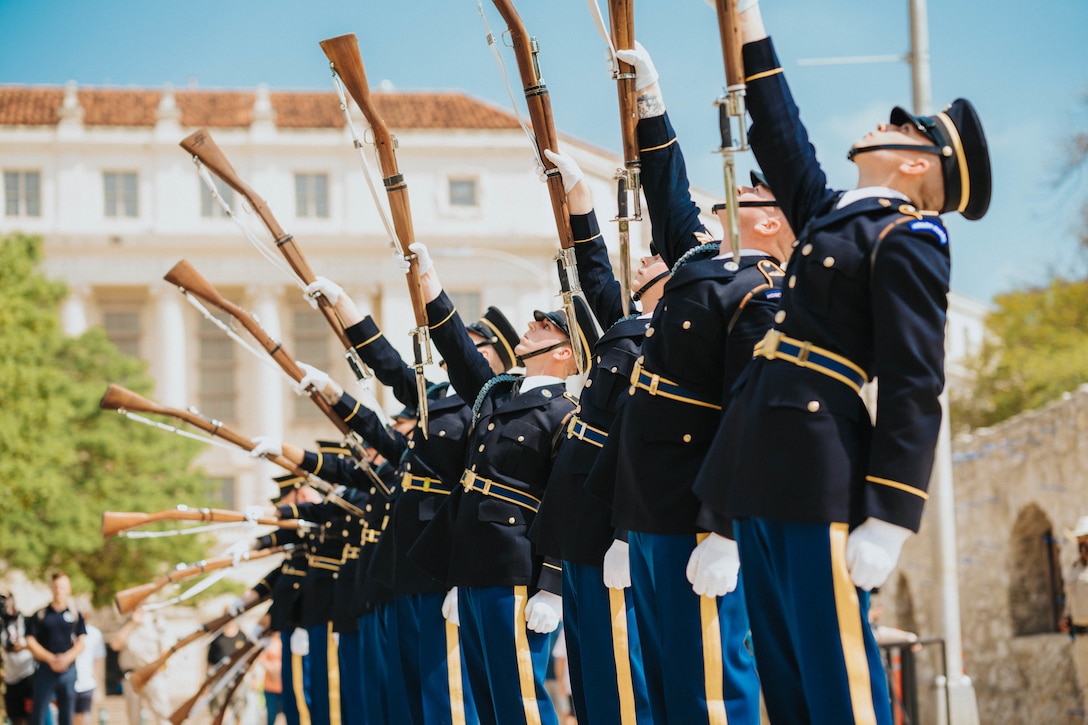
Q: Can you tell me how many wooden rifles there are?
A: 12